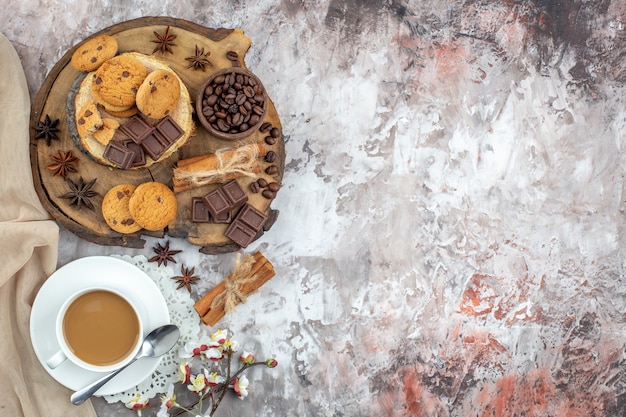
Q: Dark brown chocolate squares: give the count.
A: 11